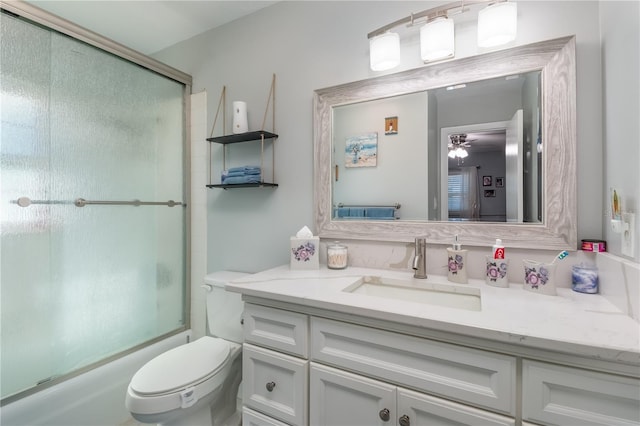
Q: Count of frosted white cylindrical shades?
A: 3